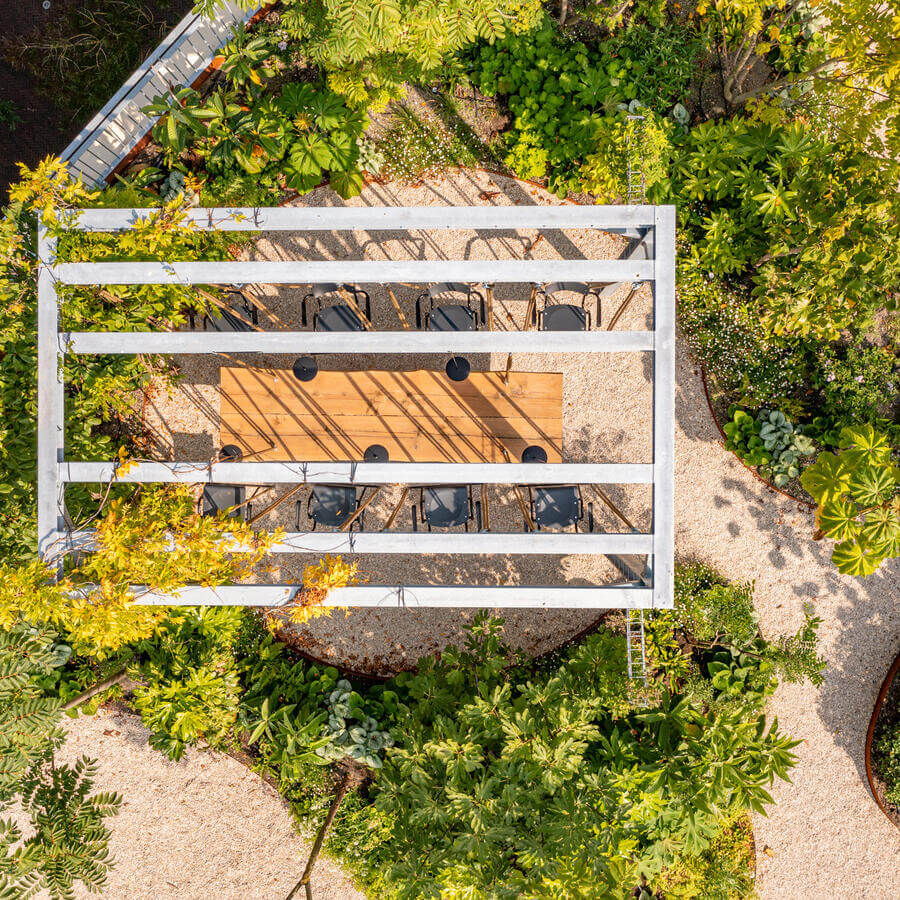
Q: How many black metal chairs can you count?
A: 8